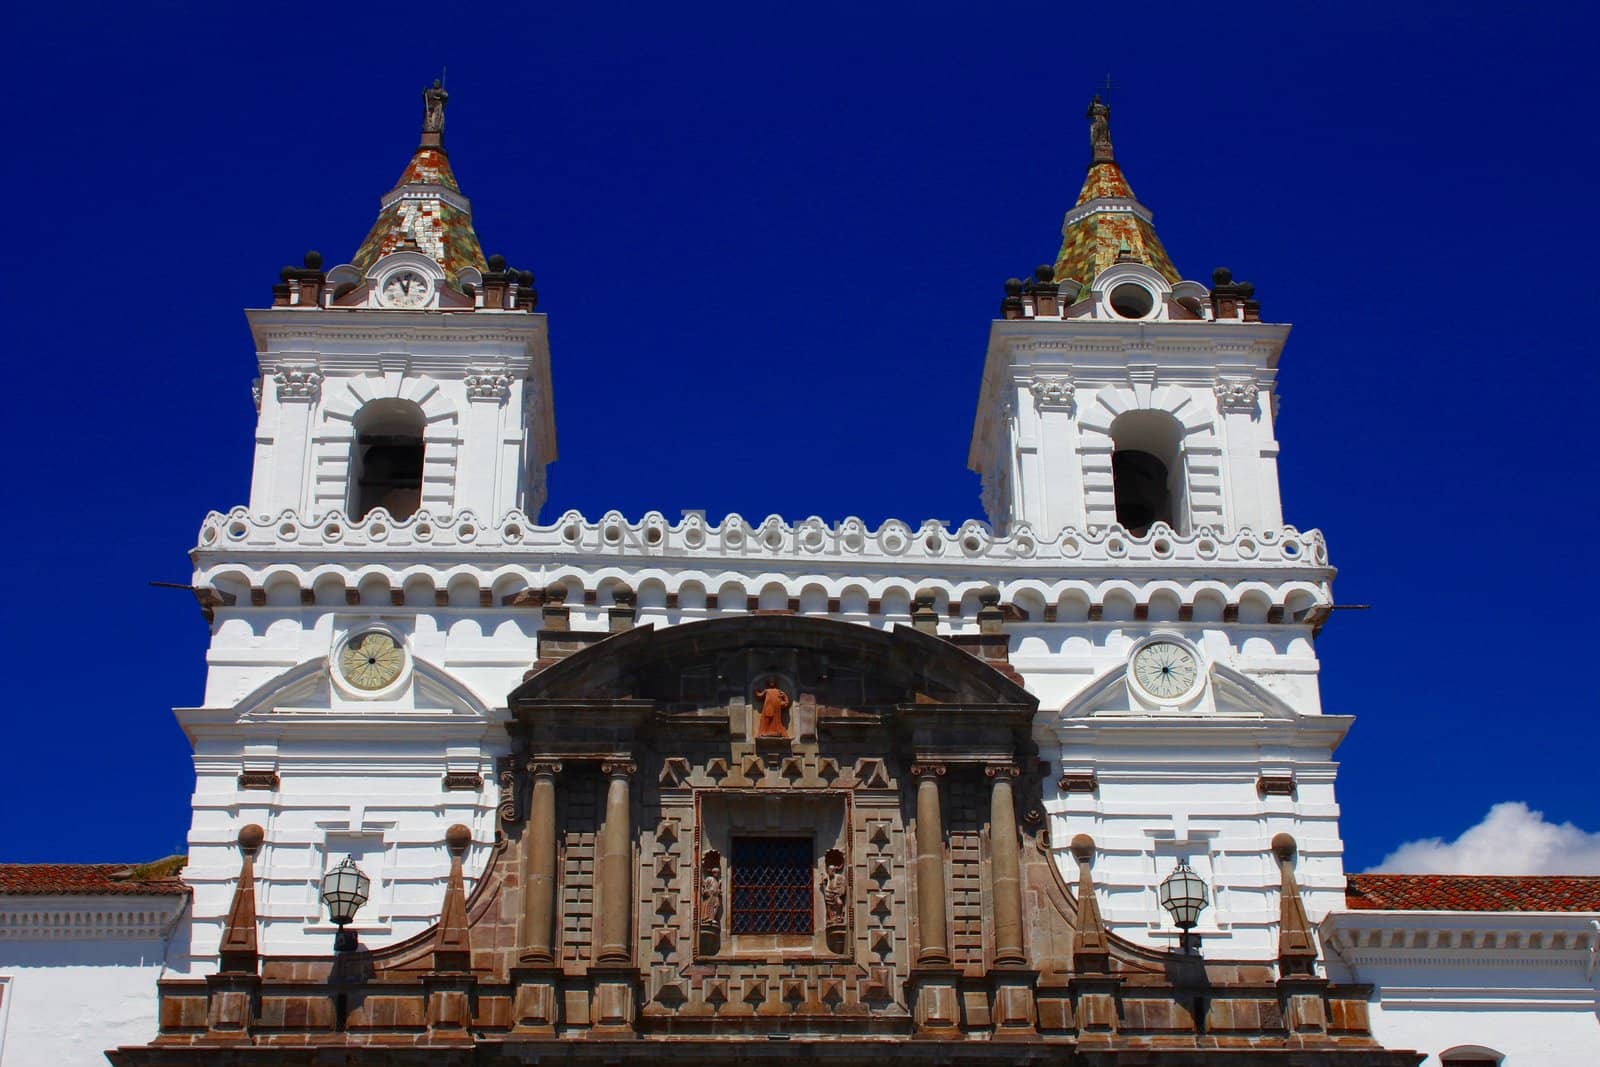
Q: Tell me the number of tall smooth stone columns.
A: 4